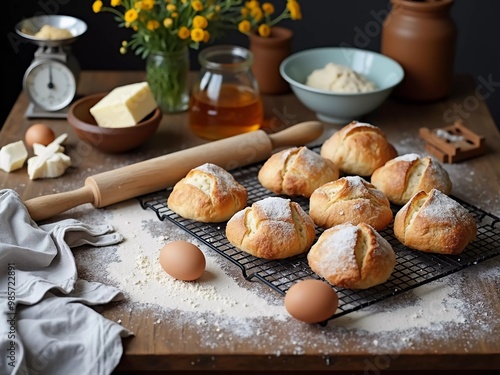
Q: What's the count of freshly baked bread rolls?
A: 8